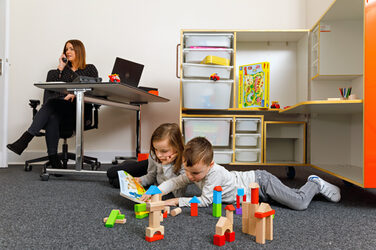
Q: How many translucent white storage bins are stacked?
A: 9